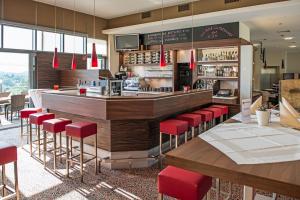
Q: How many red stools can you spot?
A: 11